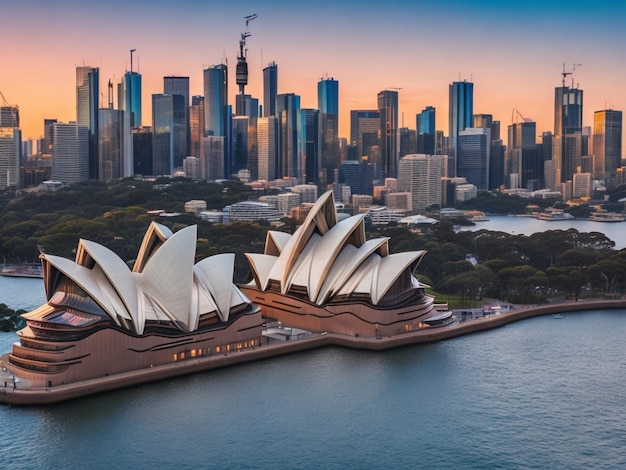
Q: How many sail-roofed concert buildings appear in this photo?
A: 2